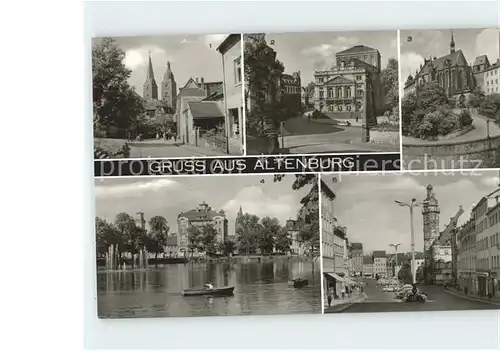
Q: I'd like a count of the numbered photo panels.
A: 5